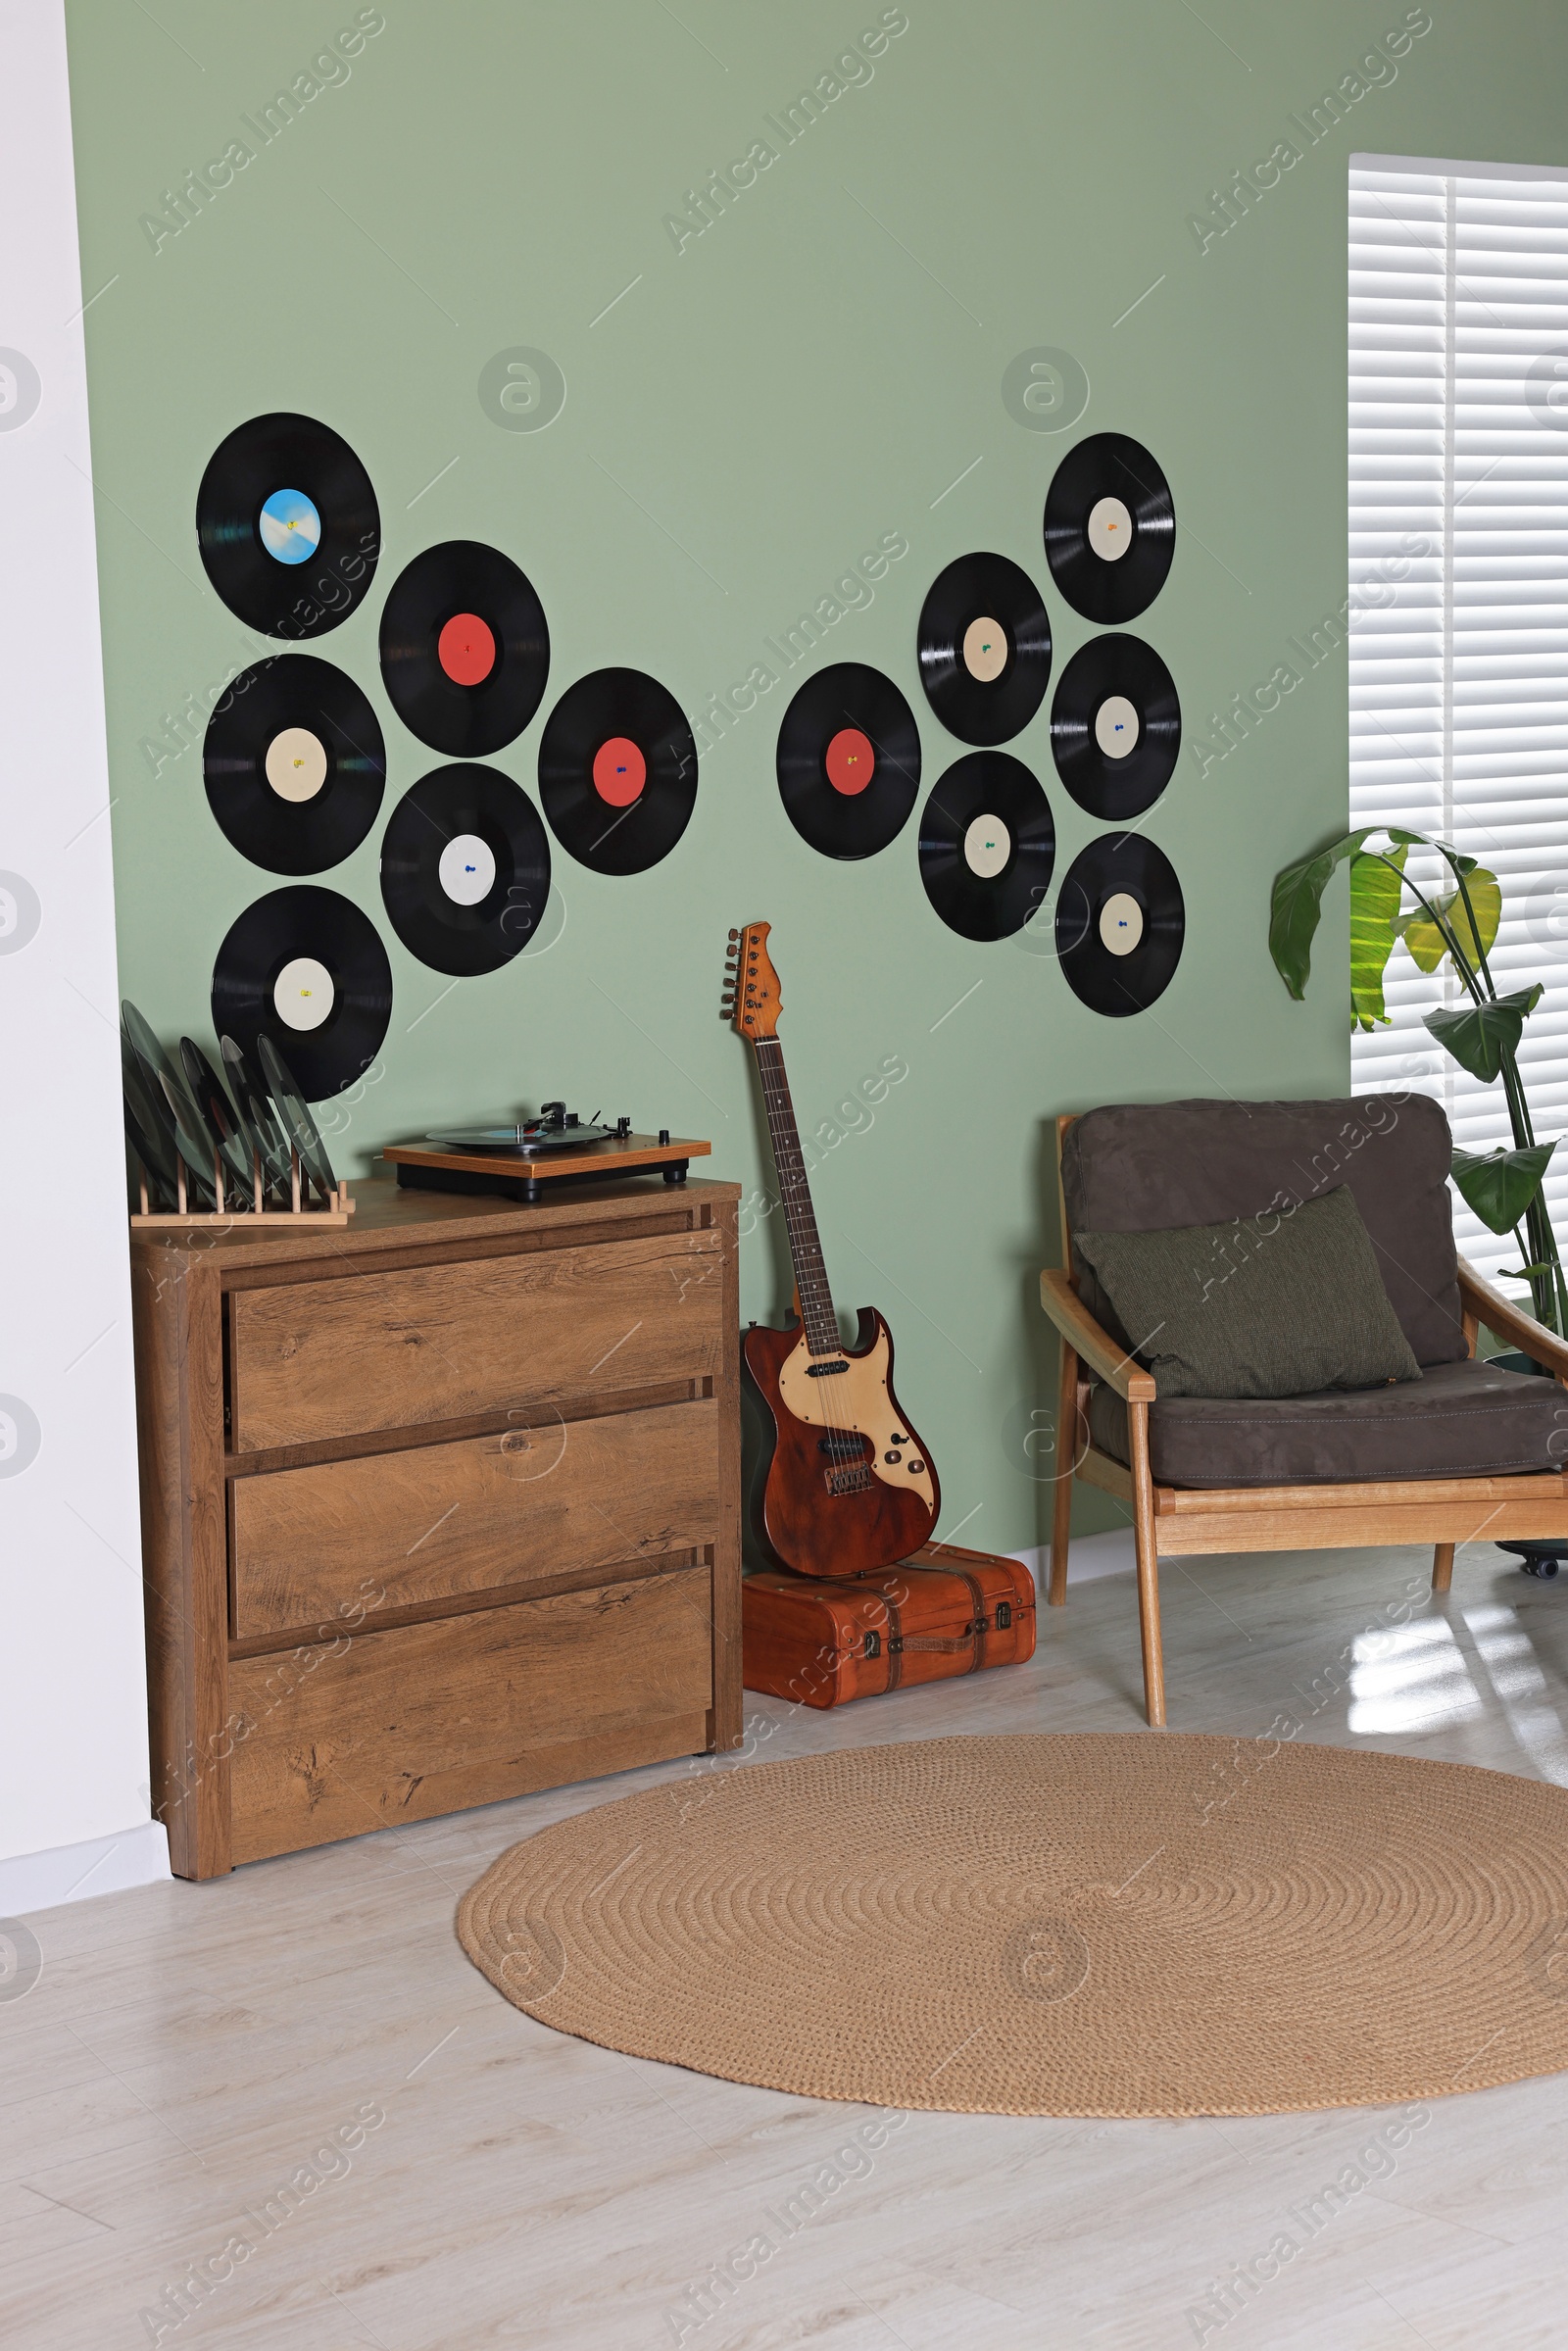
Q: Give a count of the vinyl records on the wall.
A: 12